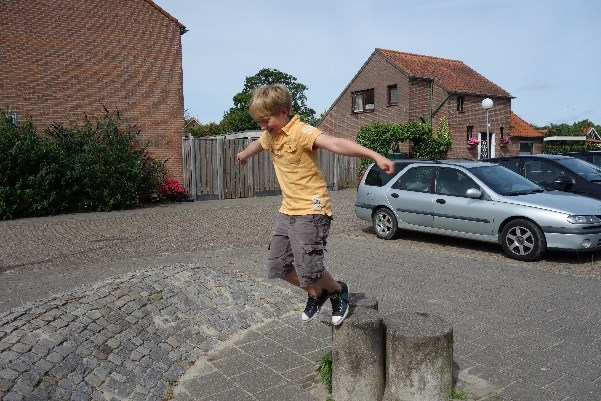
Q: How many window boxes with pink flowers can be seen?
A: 2